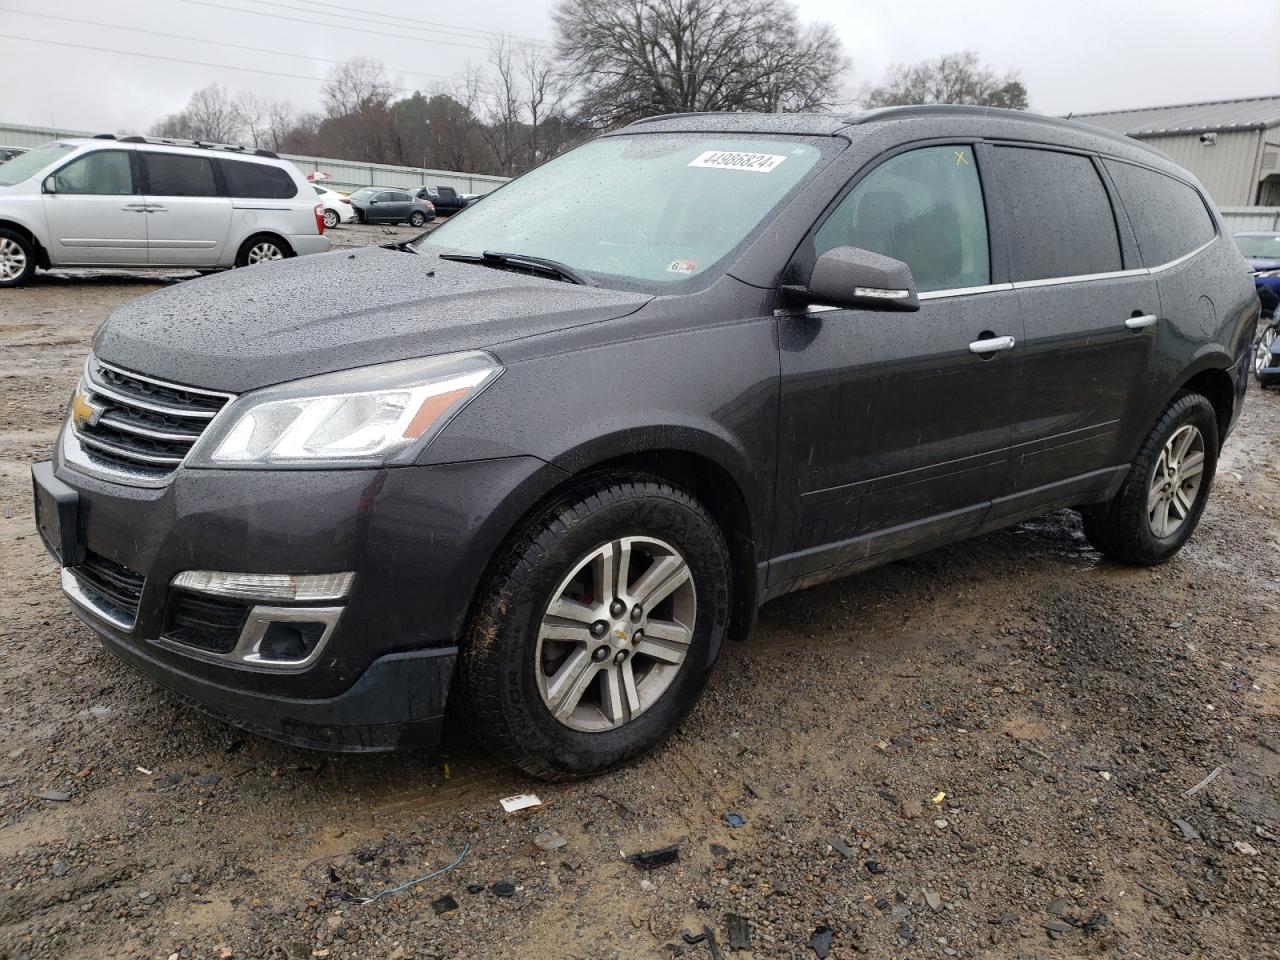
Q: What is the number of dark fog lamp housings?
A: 1